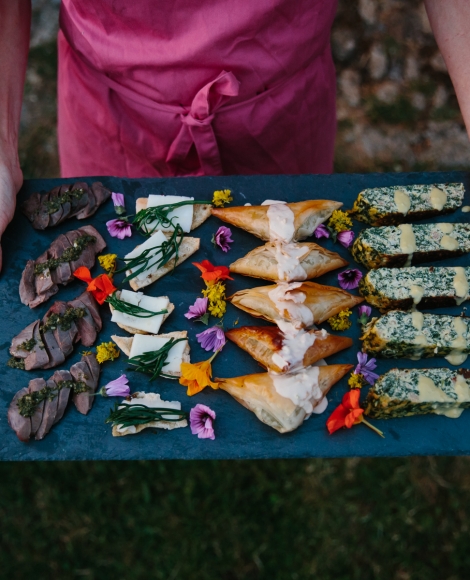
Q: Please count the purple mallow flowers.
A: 12